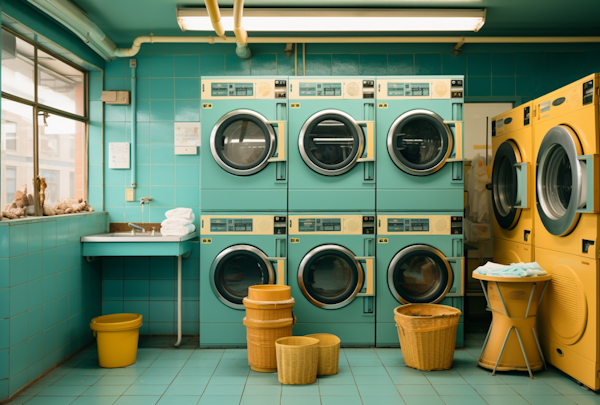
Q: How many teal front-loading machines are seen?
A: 6